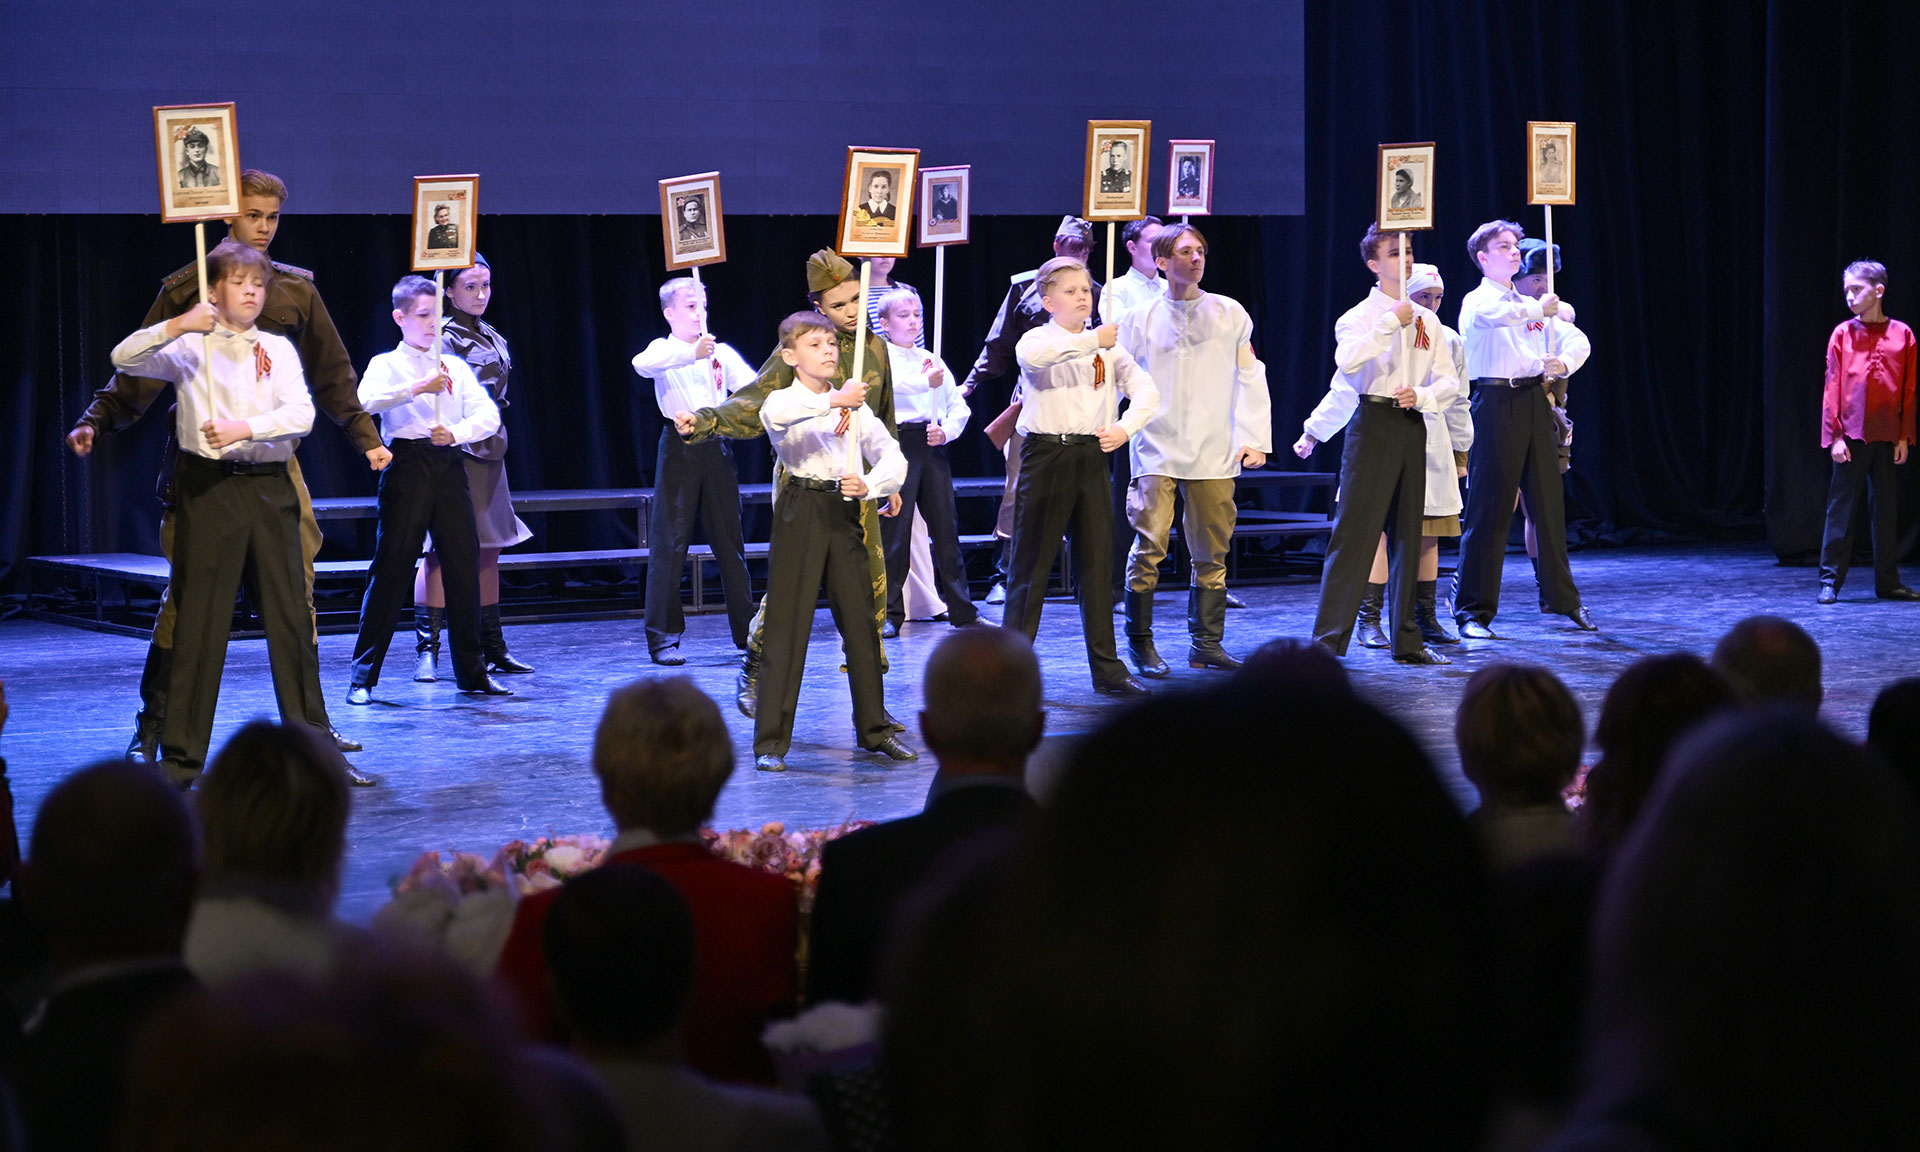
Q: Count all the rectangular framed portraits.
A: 9